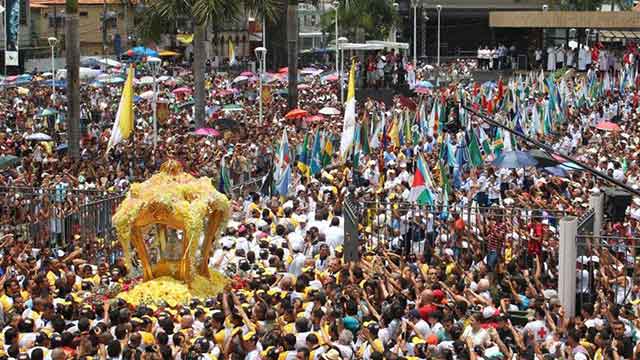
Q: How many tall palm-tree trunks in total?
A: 3